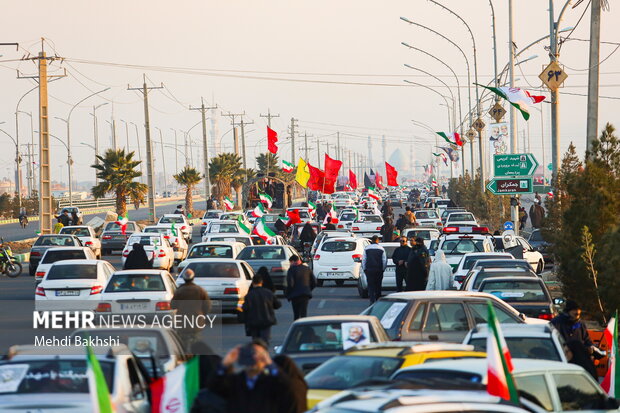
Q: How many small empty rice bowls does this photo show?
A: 0